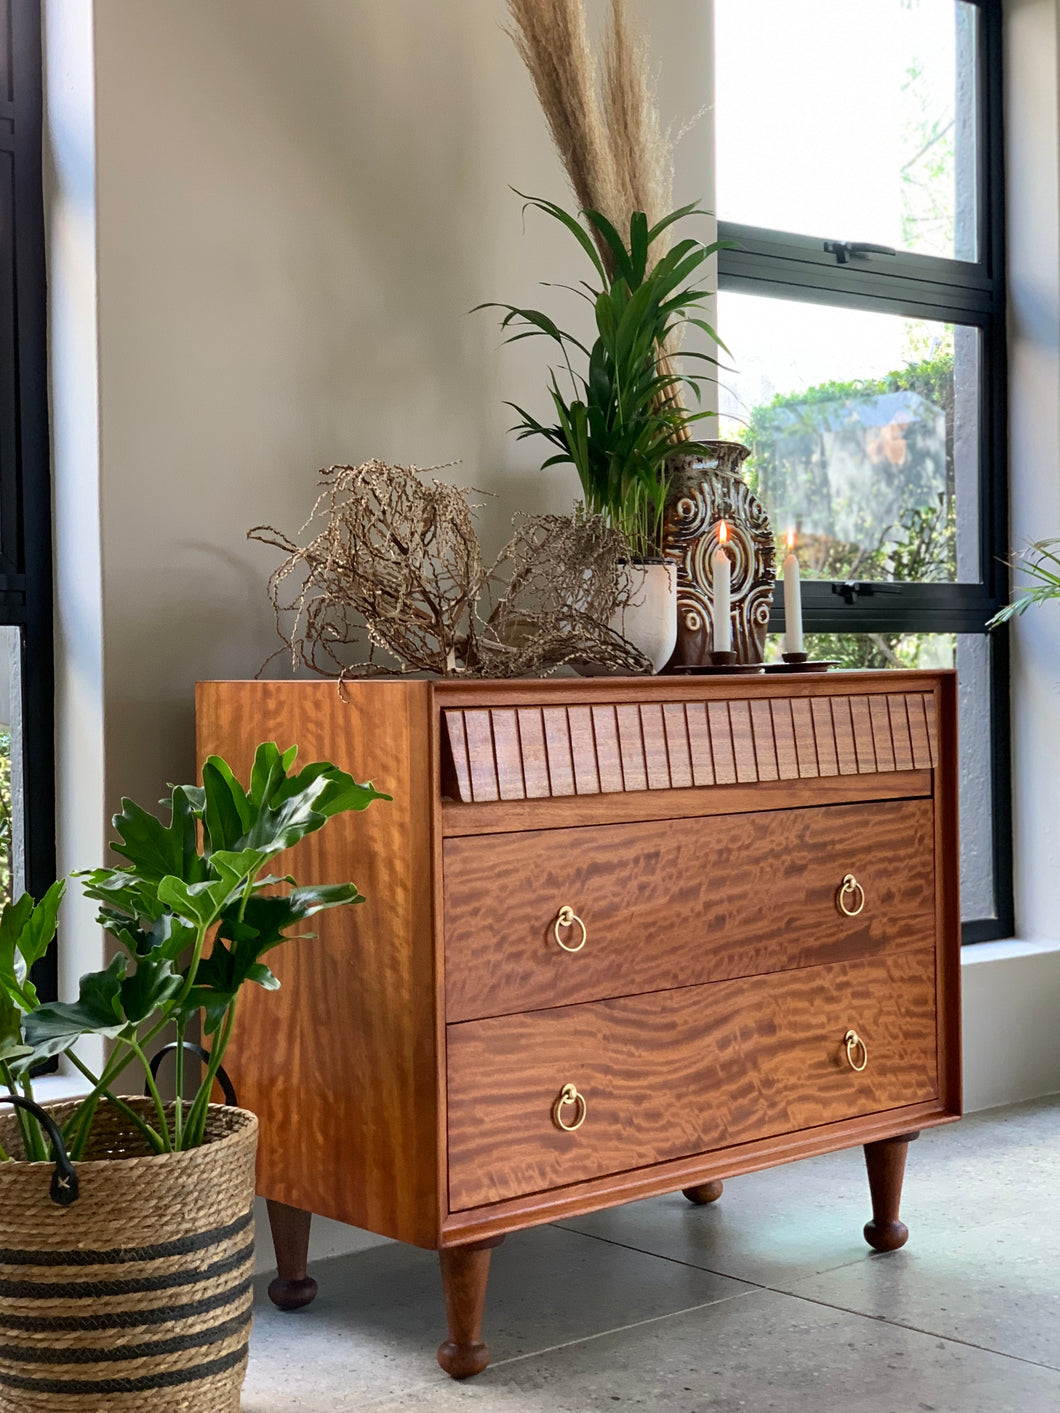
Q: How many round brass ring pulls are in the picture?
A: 4